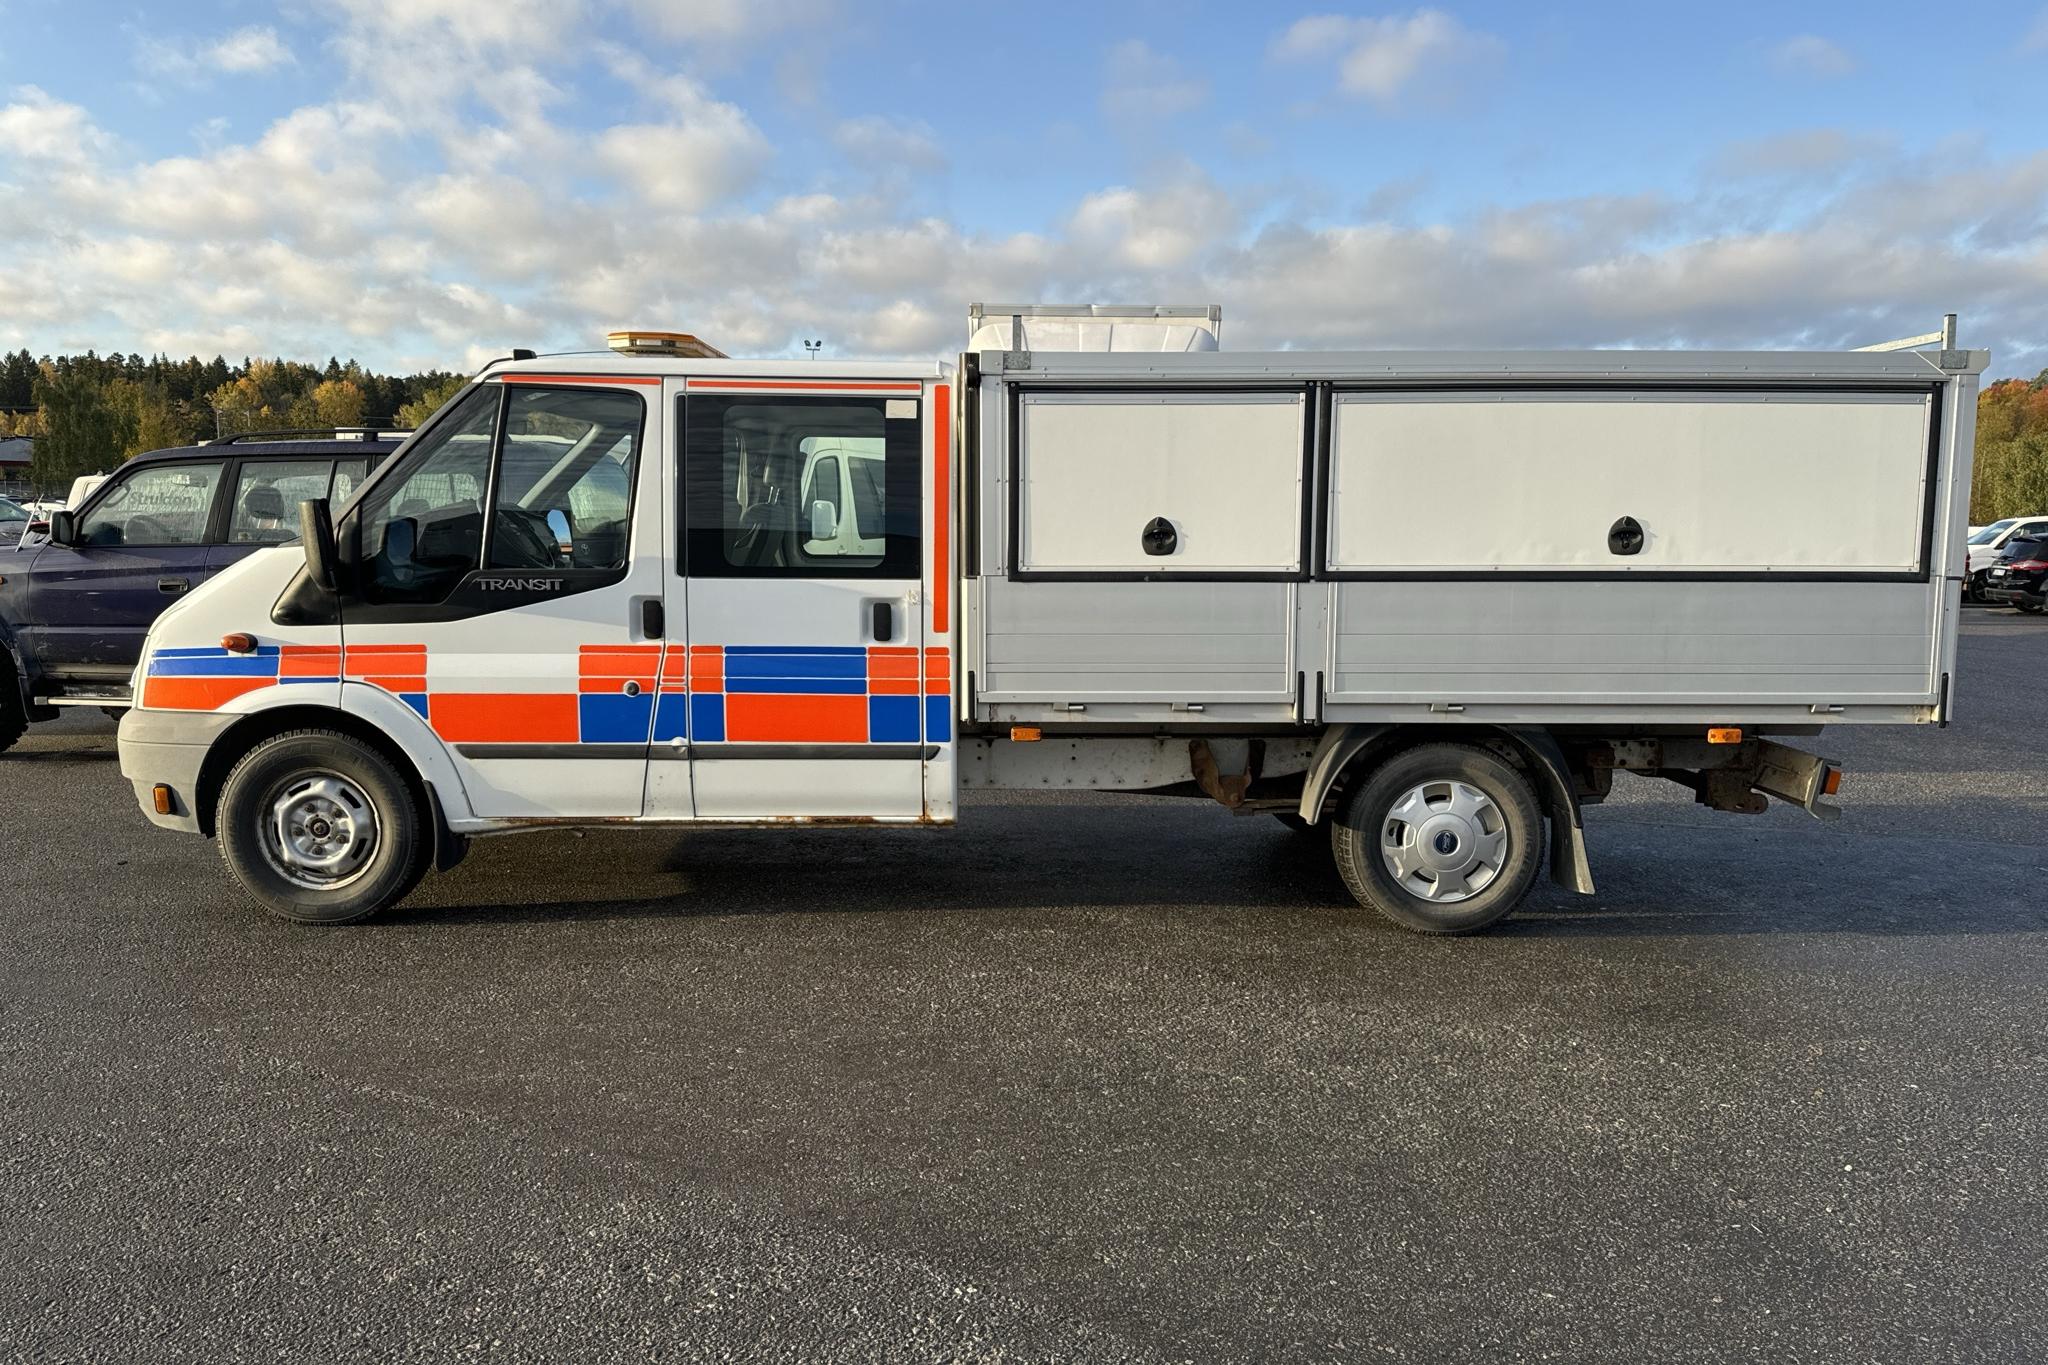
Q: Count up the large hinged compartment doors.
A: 2